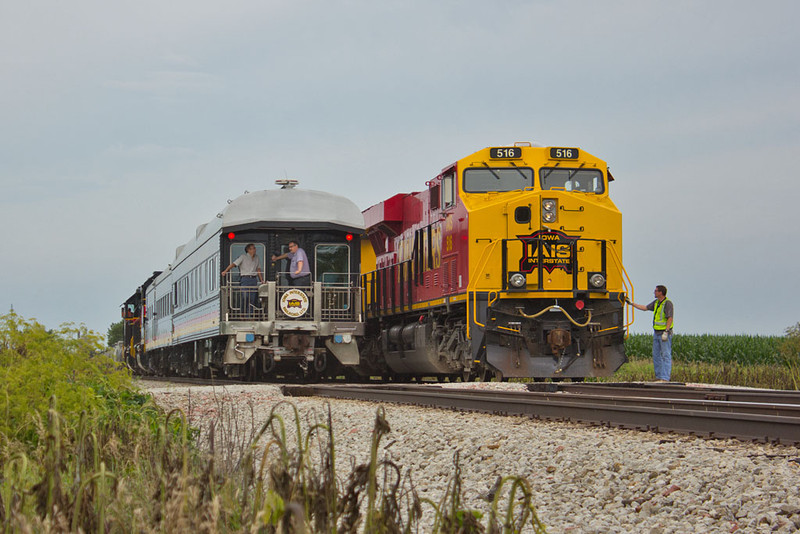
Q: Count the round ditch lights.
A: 2